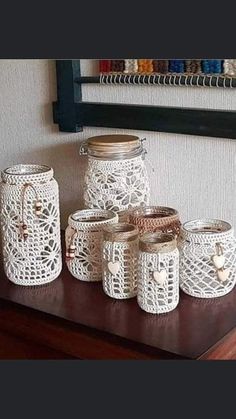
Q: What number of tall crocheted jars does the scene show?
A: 2